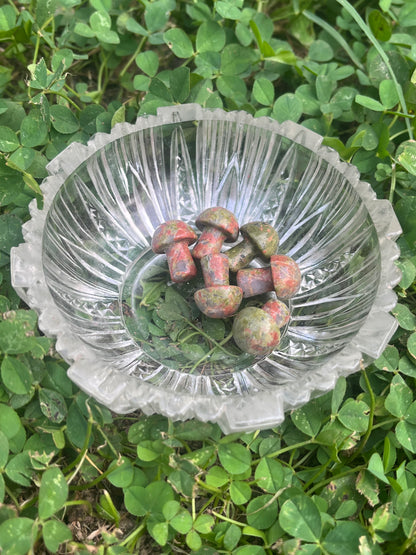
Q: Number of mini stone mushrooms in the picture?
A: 6